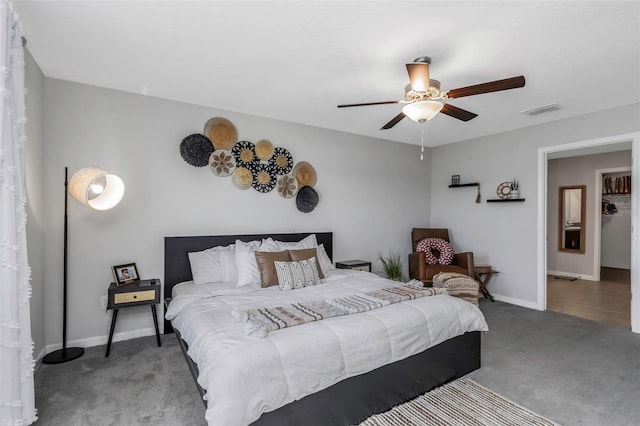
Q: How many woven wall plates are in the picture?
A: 11